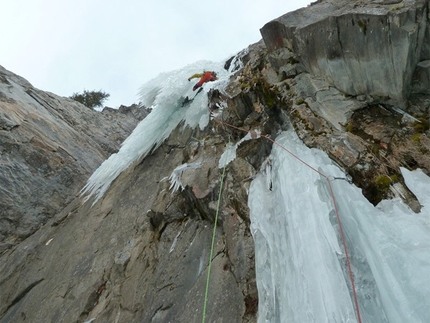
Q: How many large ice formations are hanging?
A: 2